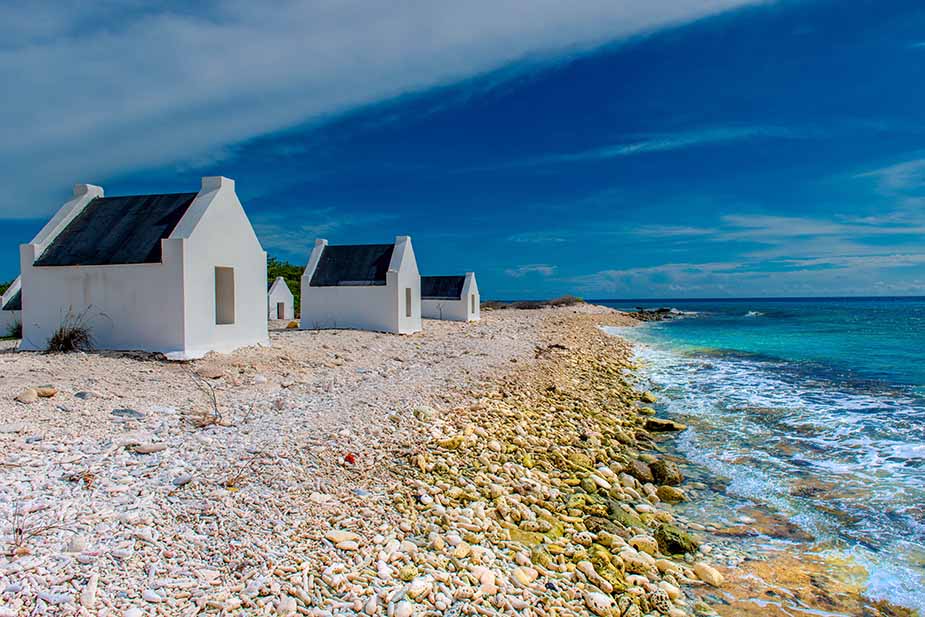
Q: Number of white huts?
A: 5